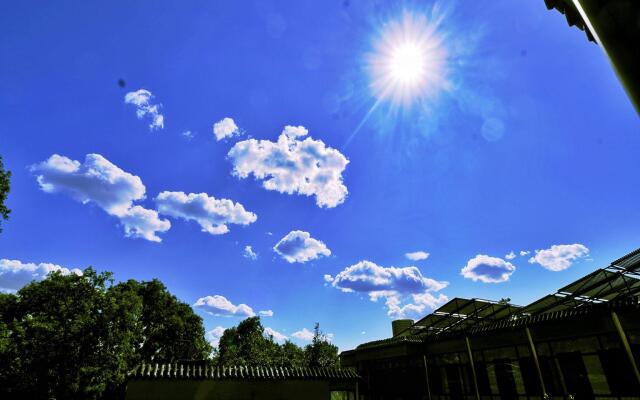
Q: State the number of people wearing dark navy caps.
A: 0